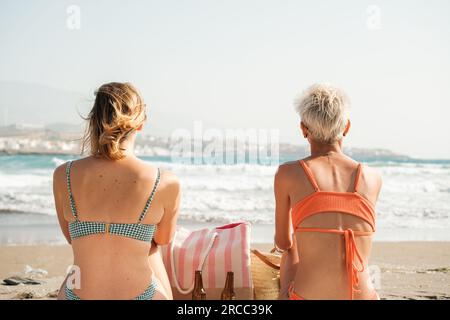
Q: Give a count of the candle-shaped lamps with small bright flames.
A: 0